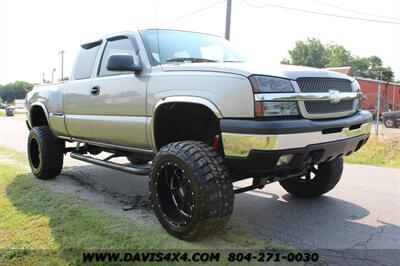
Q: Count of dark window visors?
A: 2